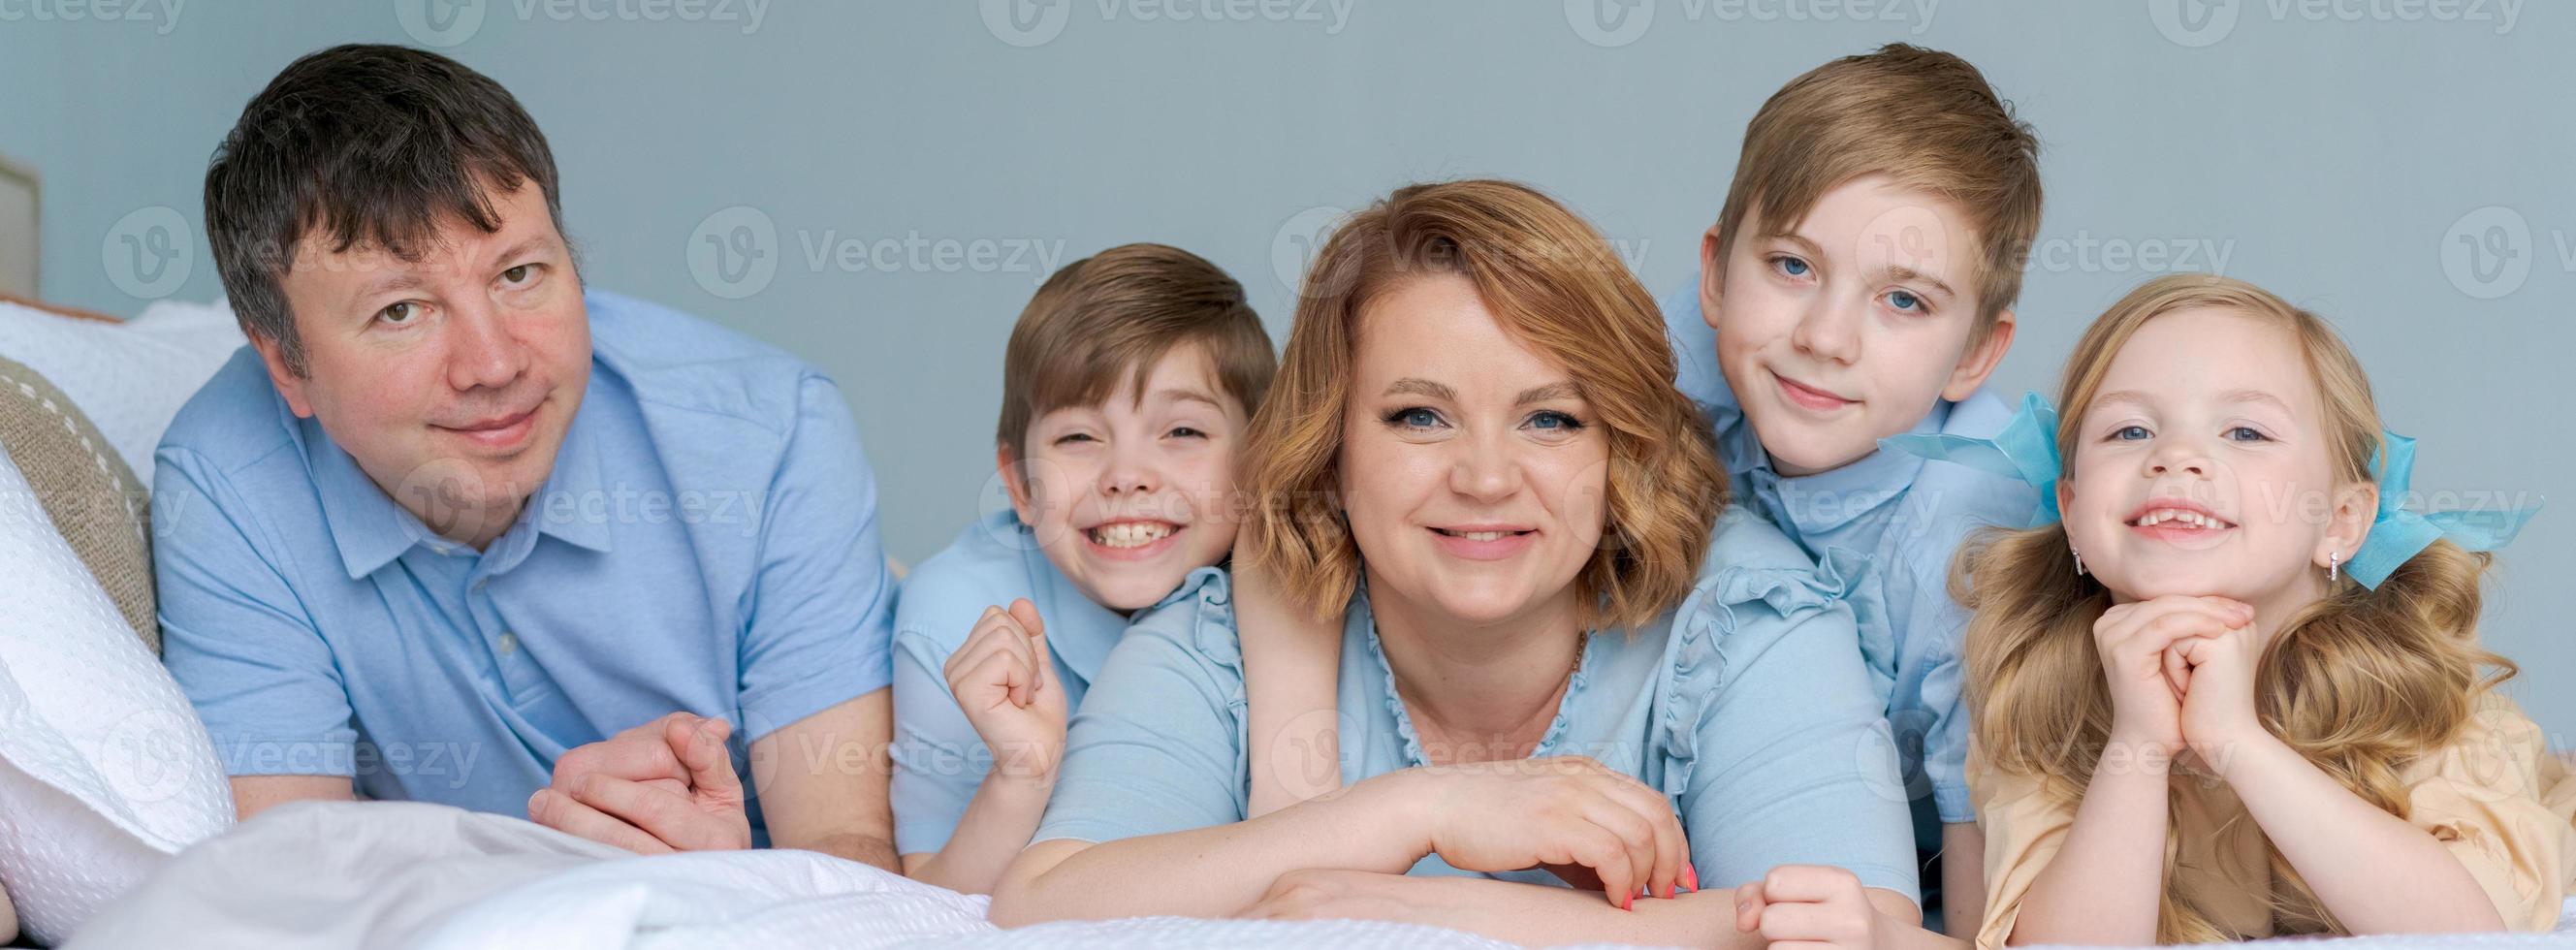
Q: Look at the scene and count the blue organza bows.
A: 2